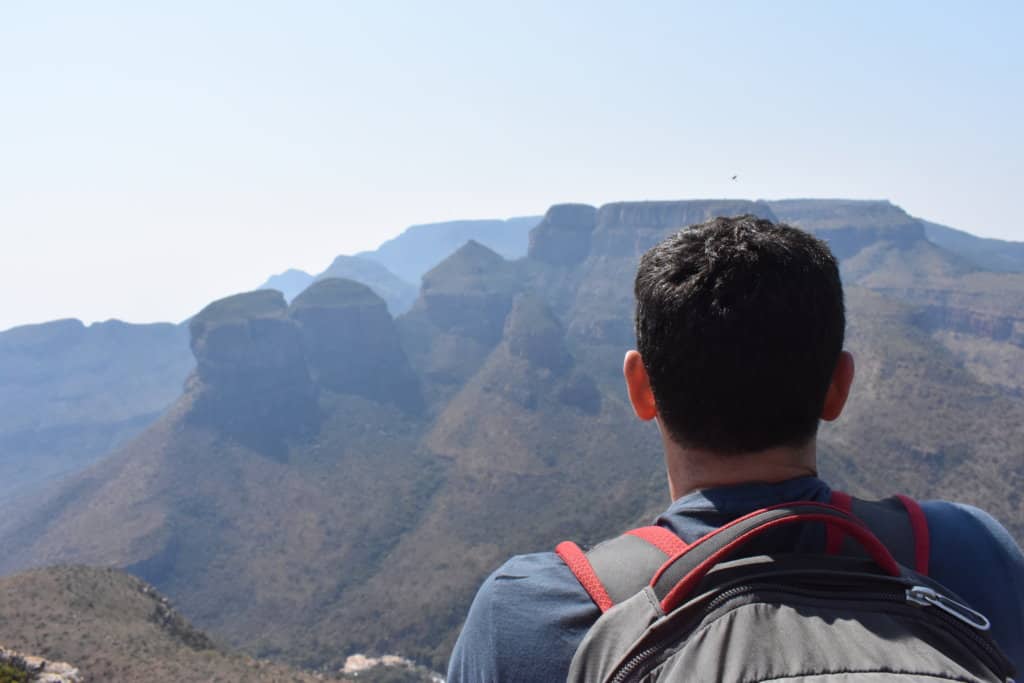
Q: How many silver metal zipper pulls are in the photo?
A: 1